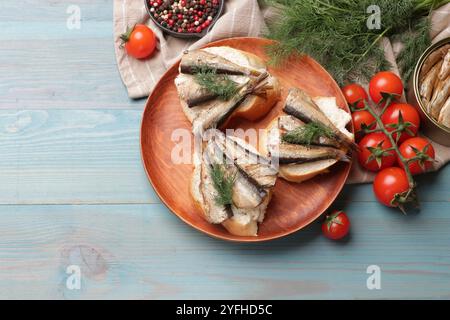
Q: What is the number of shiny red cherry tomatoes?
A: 9